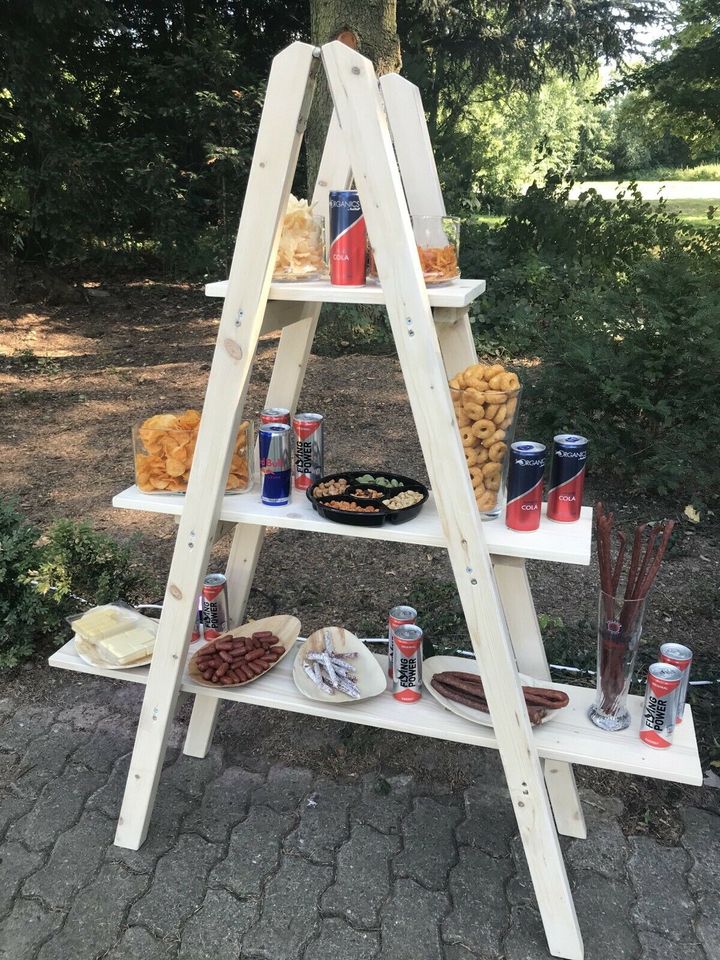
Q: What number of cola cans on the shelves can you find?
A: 3